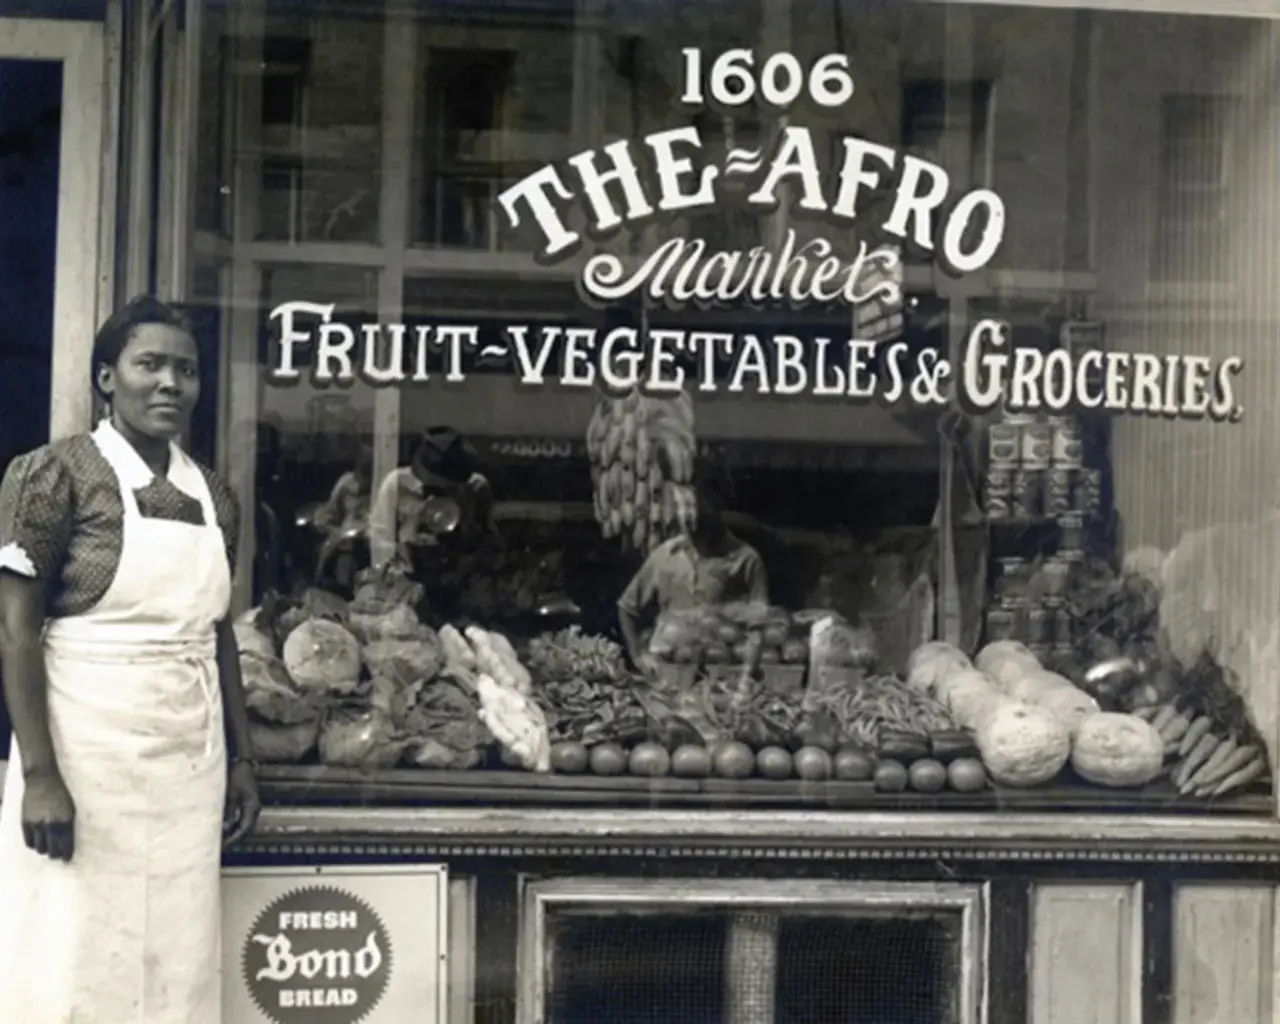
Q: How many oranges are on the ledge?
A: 11